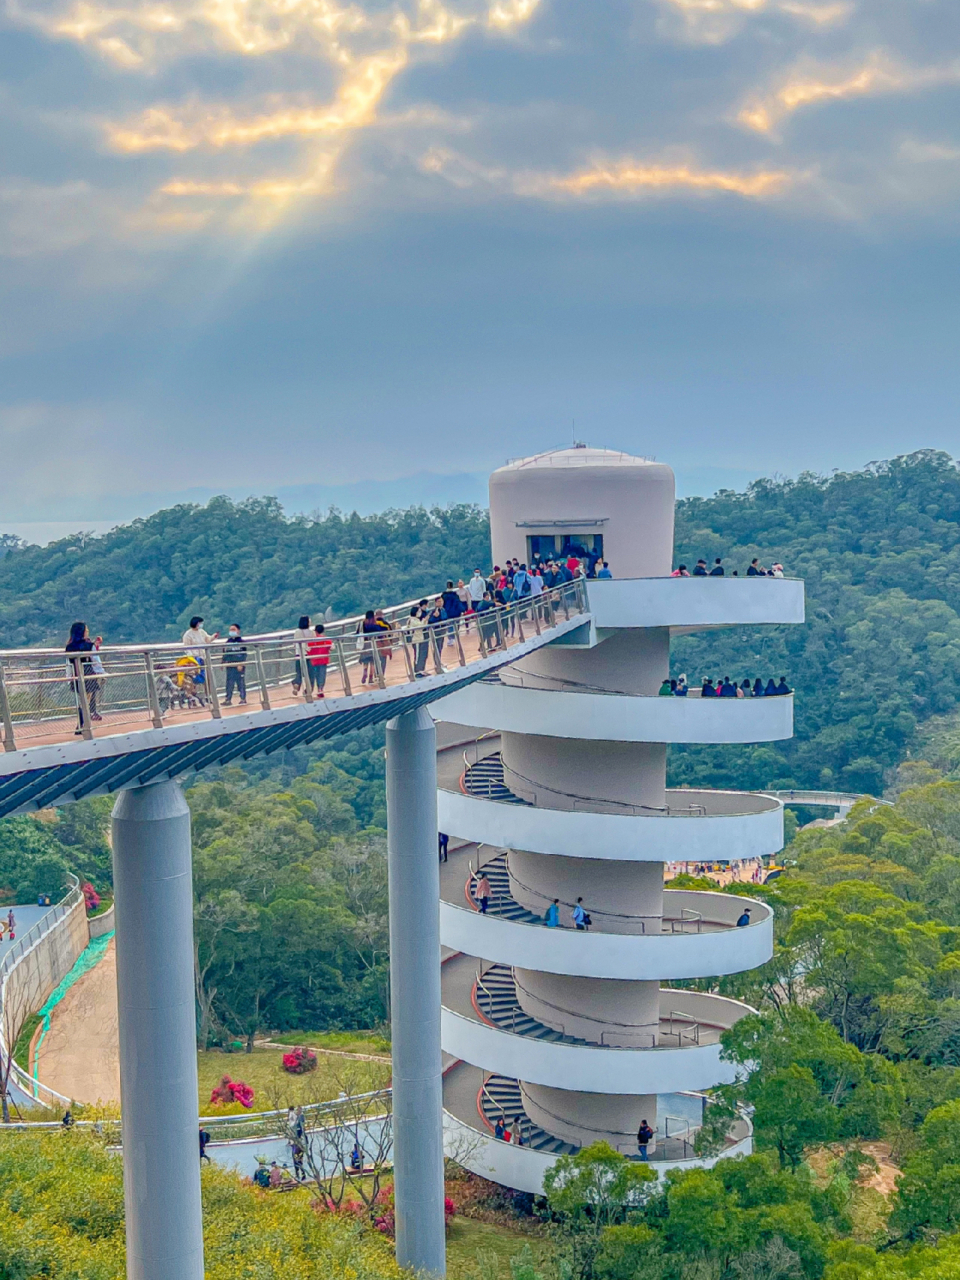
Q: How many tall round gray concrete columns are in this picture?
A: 2